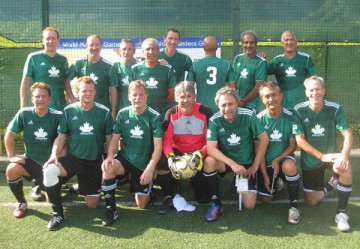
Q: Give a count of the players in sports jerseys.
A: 15